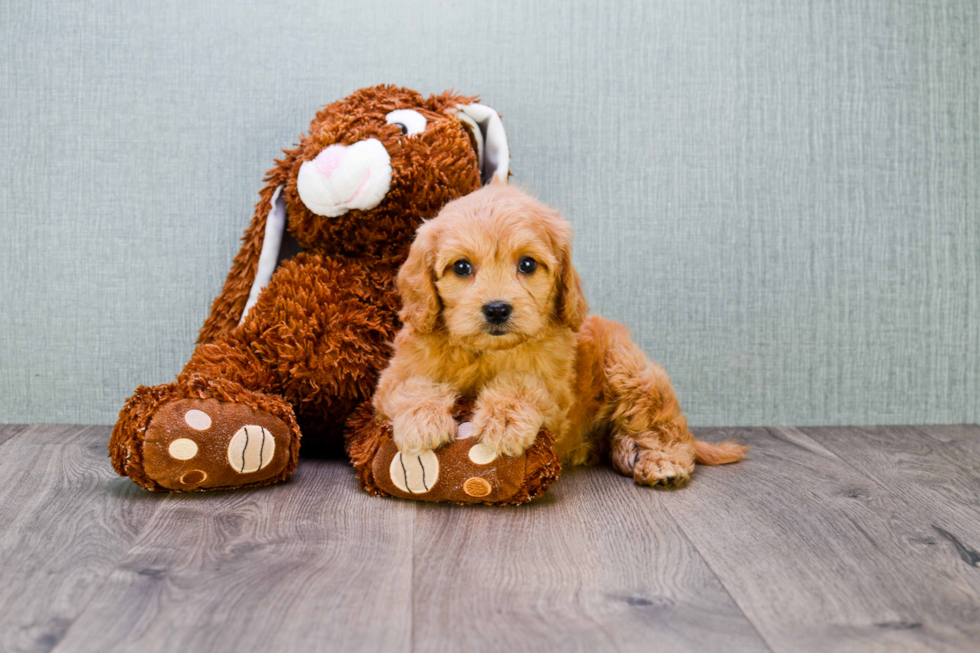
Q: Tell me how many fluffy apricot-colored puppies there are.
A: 1